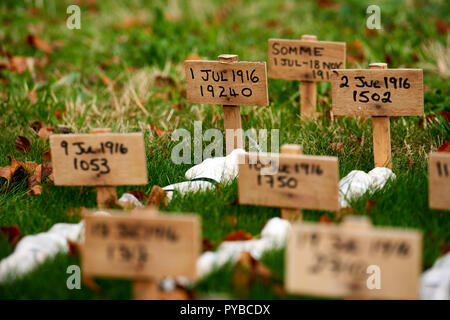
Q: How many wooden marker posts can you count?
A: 8